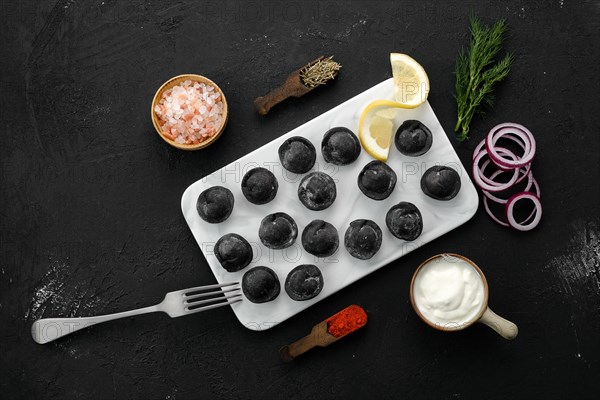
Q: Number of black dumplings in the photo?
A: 15